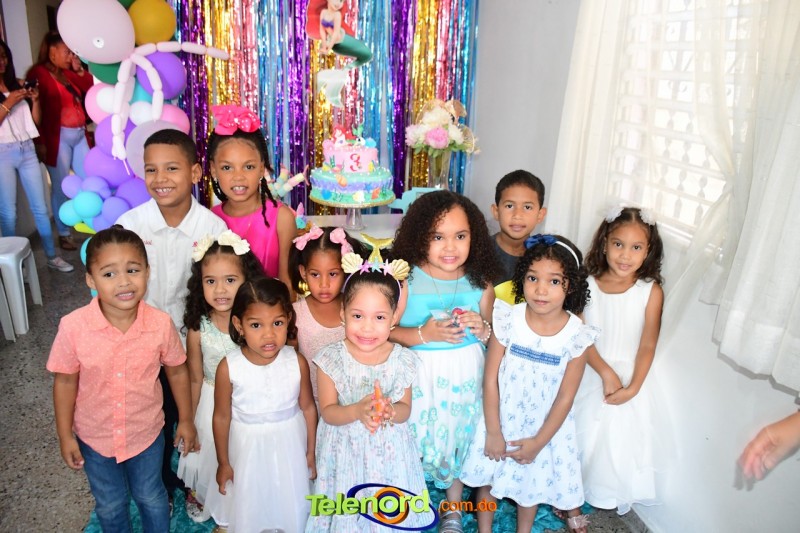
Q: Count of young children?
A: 11